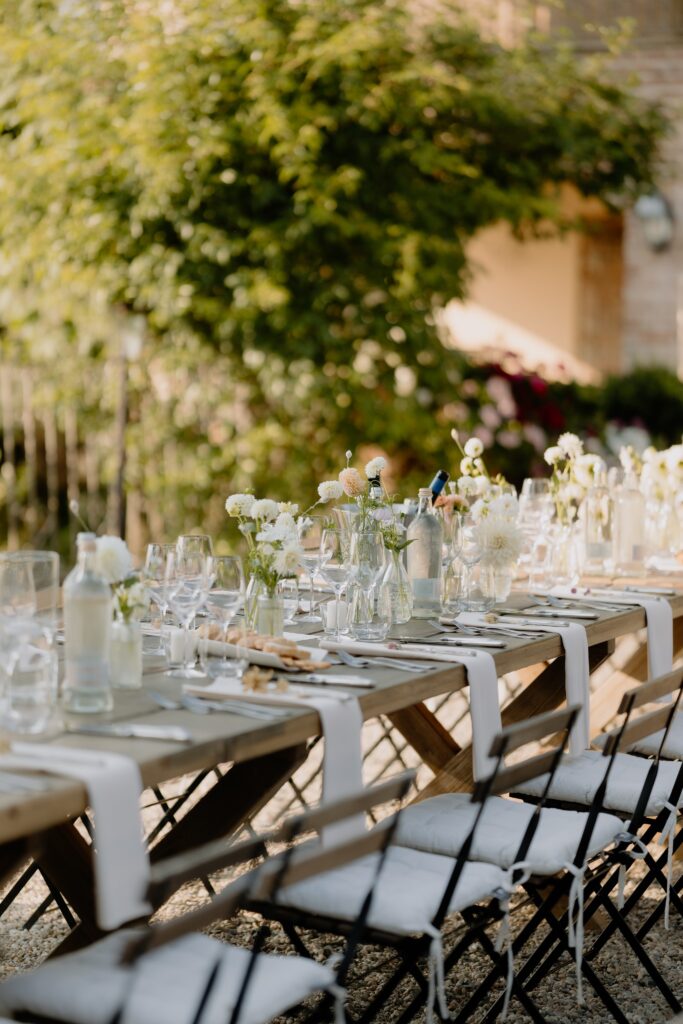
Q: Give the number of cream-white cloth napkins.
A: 5